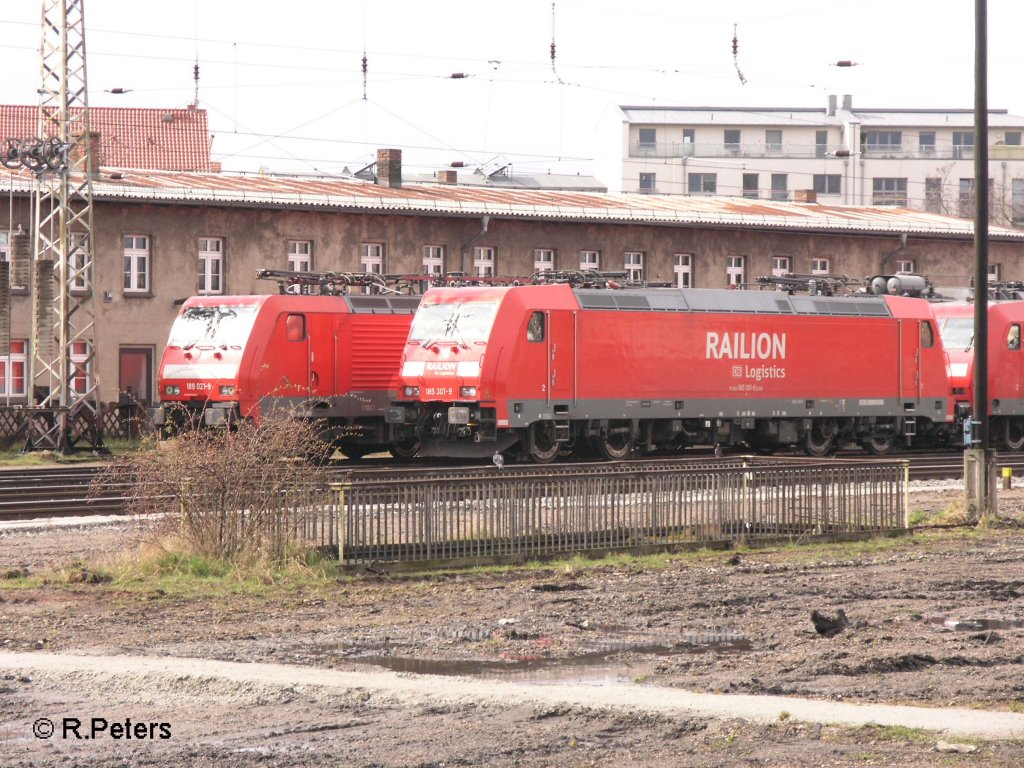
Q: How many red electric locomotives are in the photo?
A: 3